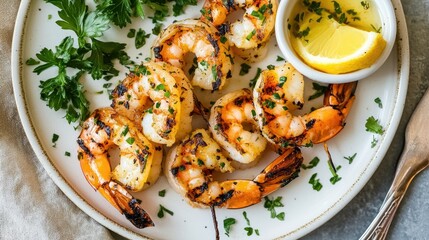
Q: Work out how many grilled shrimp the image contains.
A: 7